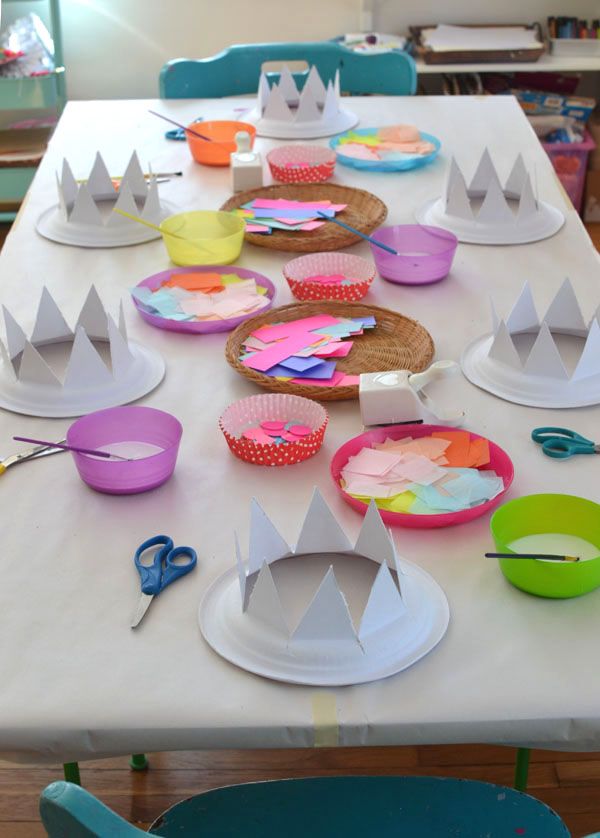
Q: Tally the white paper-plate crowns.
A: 6